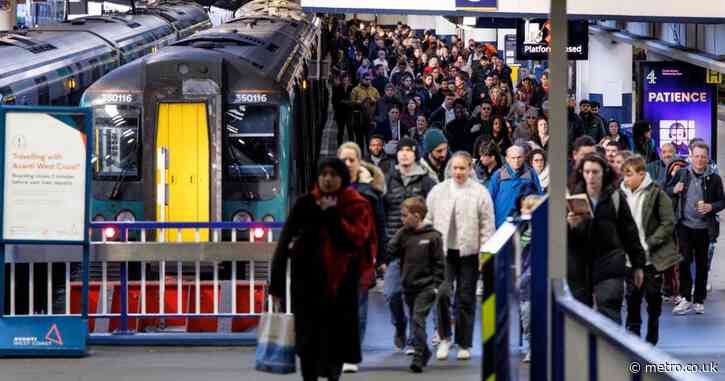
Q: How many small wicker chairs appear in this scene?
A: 0